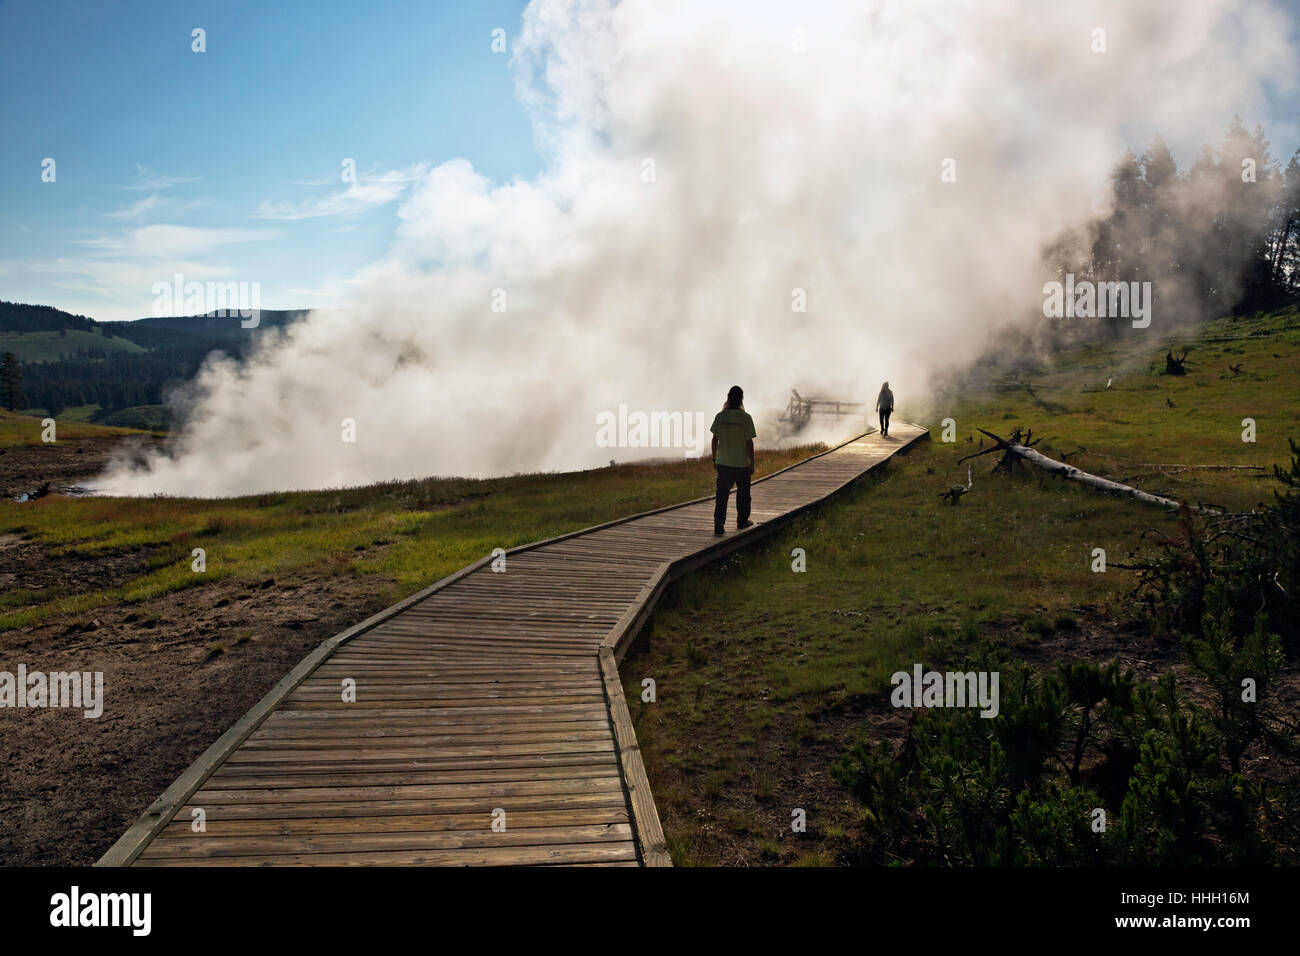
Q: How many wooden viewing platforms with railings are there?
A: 1